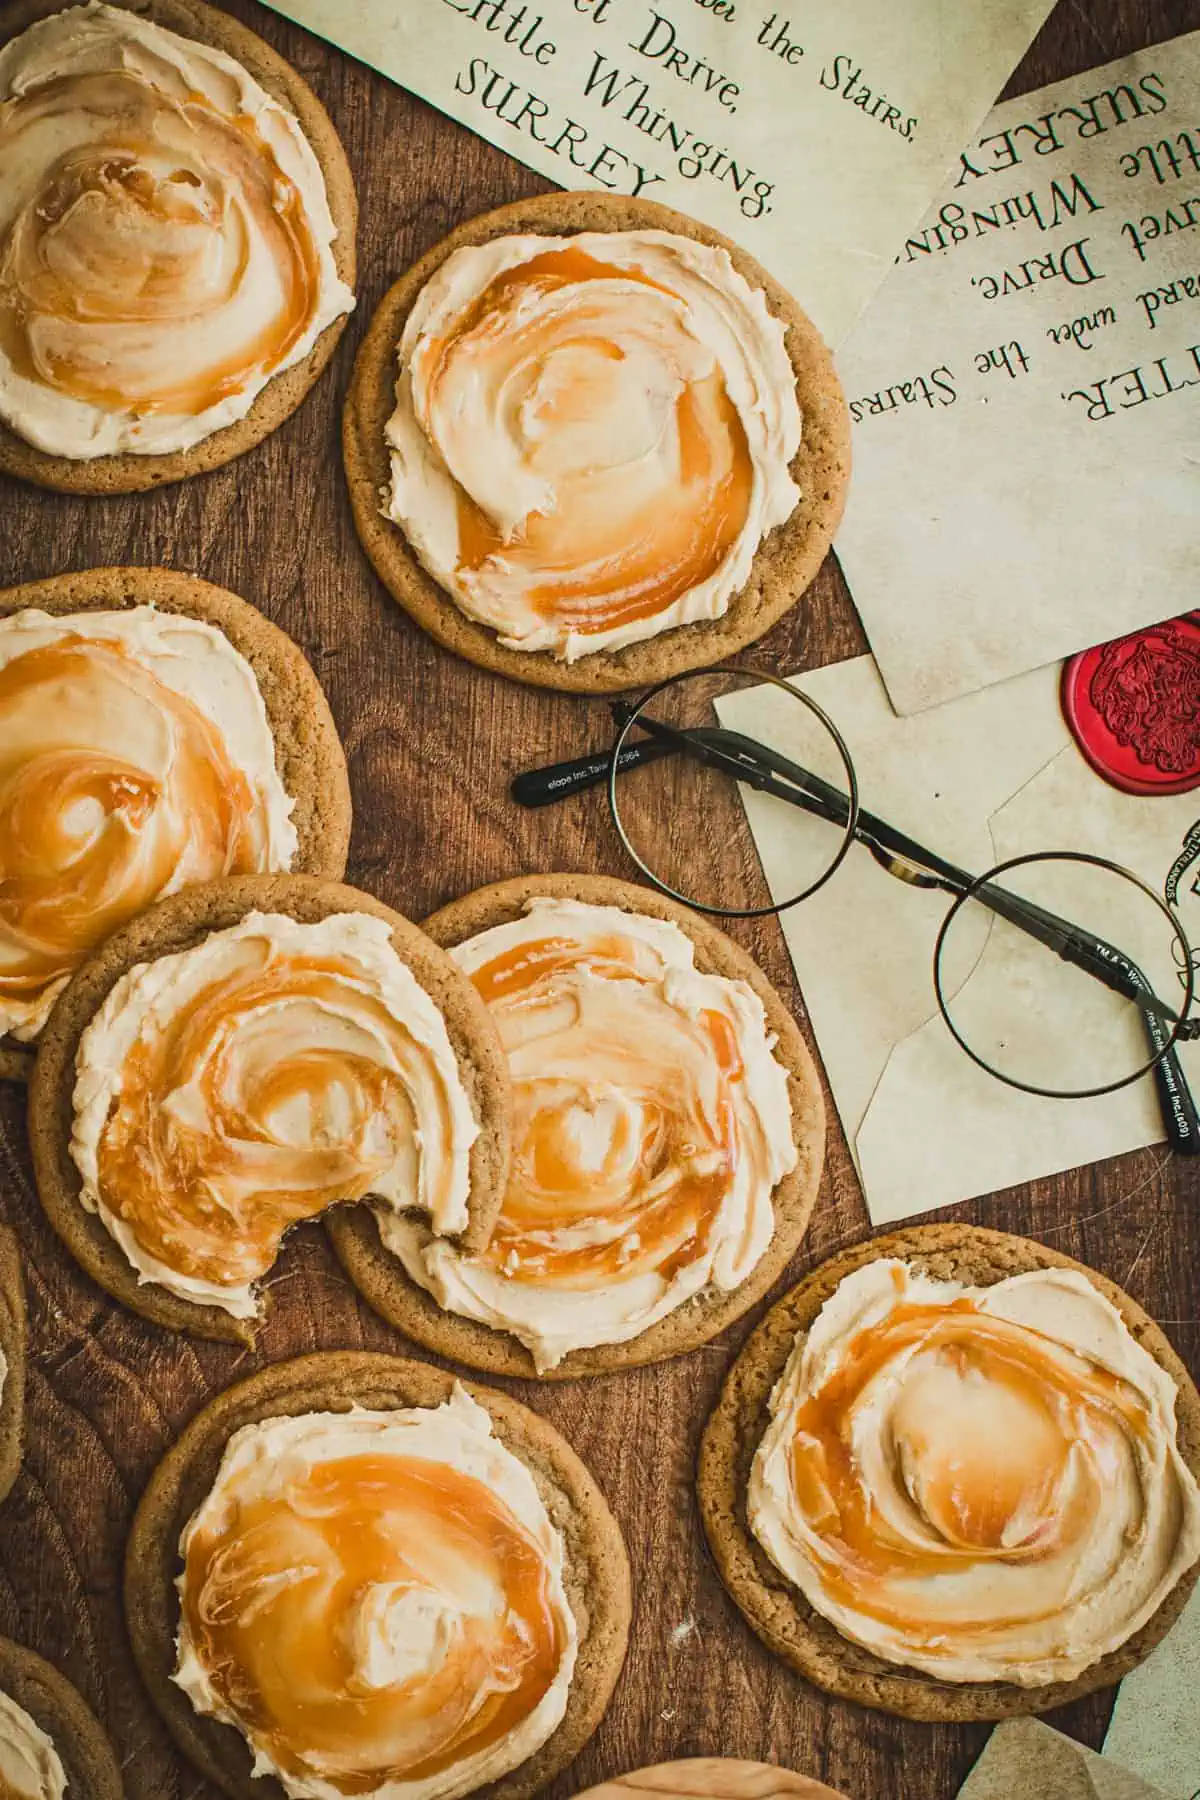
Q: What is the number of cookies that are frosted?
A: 9